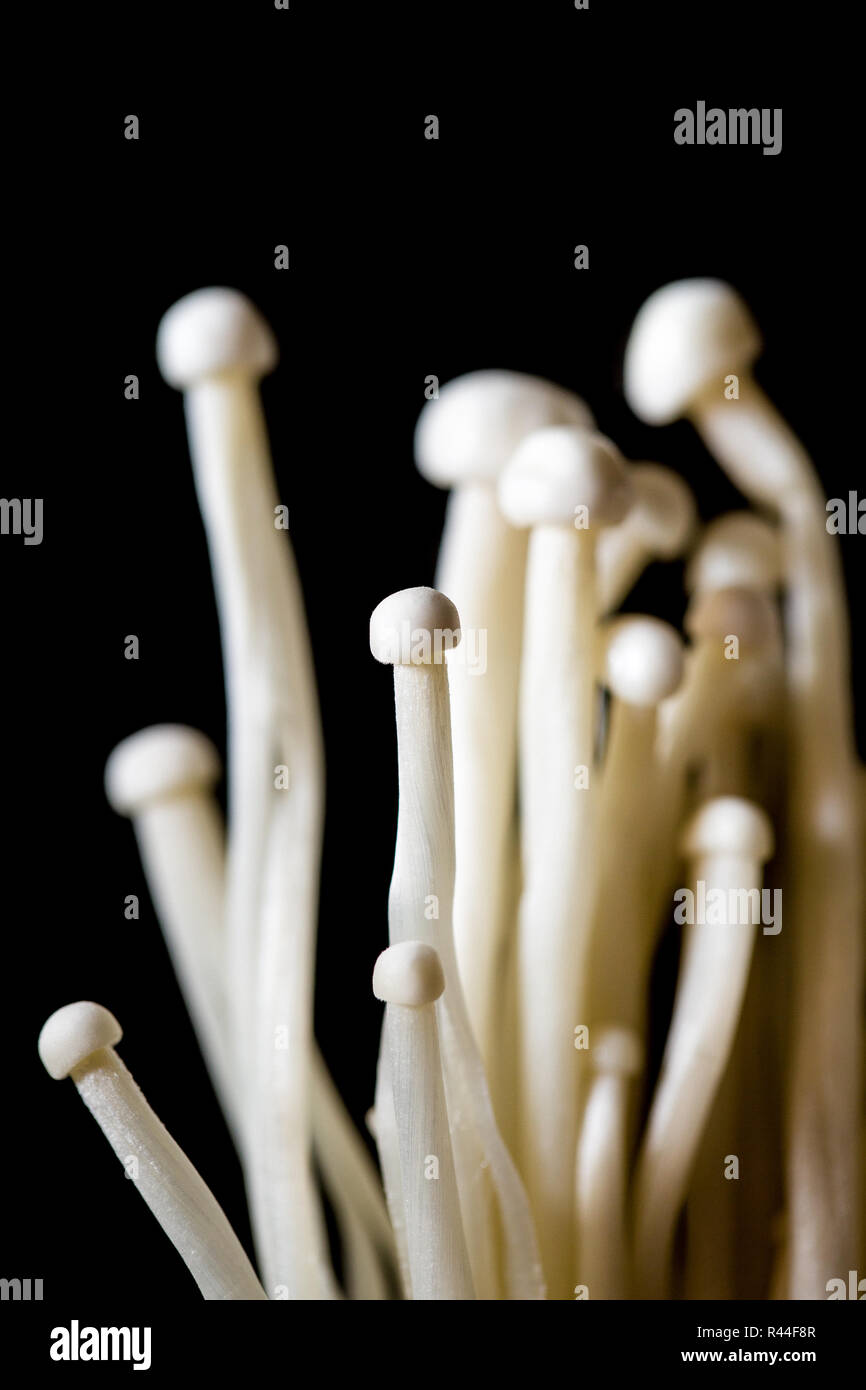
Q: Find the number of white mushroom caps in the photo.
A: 14